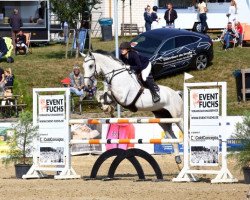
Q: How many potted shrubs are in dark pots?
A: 2